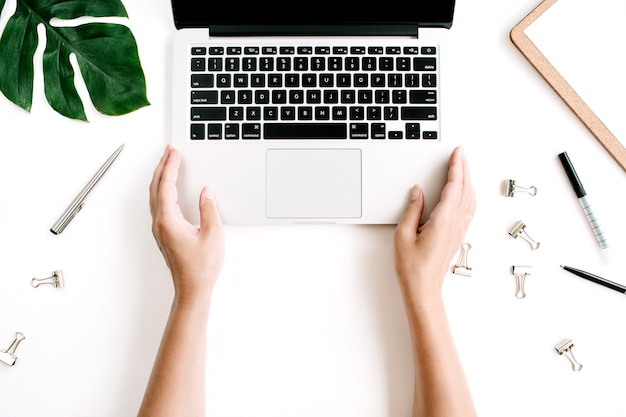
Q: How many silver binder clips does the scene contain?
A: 7